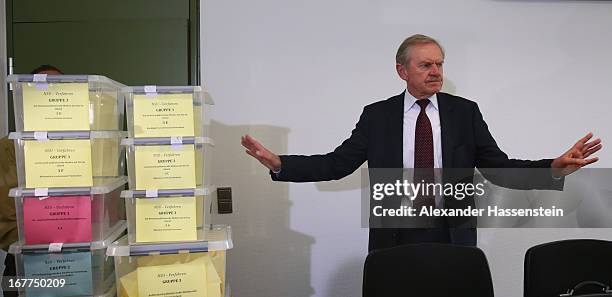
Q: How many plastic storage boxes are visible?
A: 8